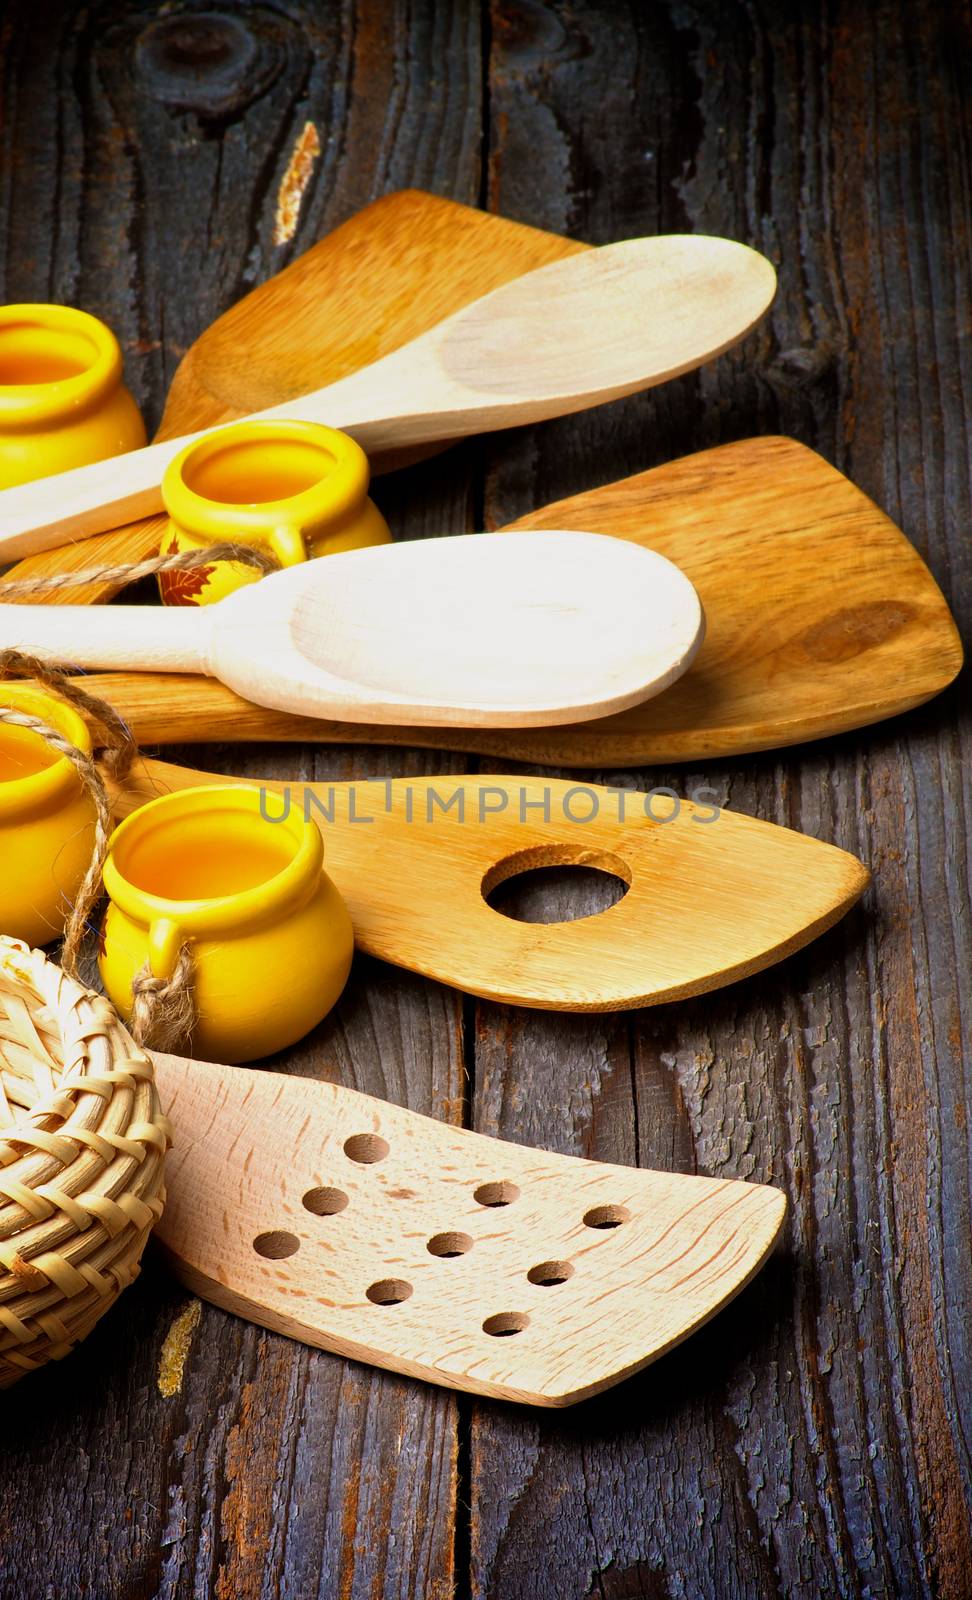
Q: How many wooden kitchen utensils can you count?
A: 6